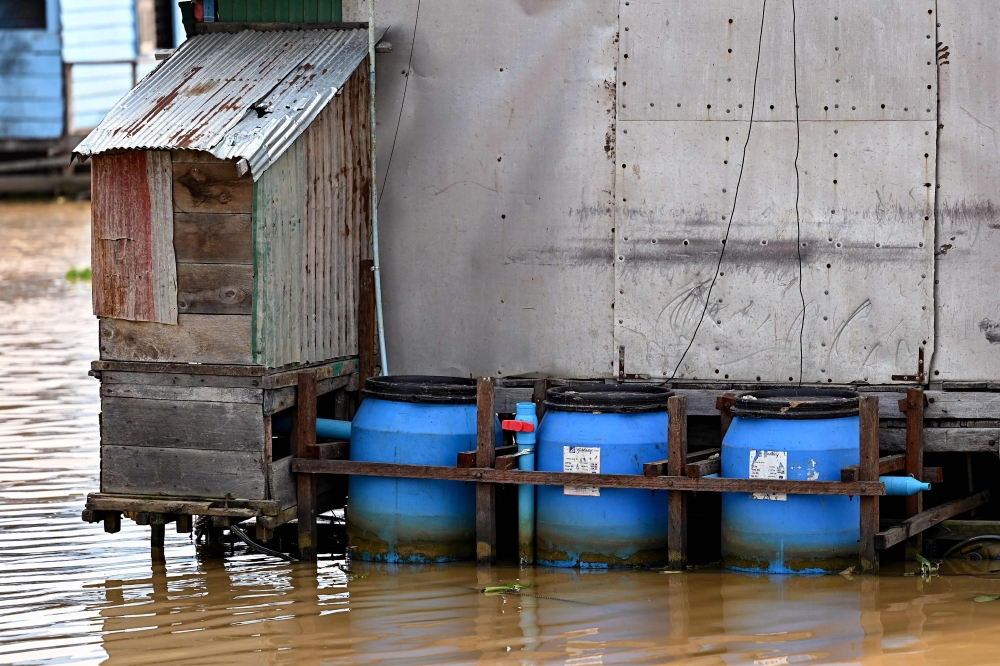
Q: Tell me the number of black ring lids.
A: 3